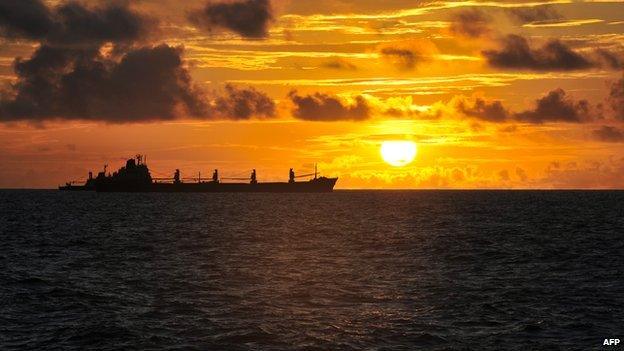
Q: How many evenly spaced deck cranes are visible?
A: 4